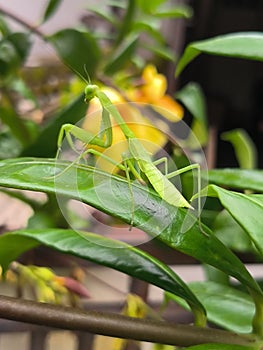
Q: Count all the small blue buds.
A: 0